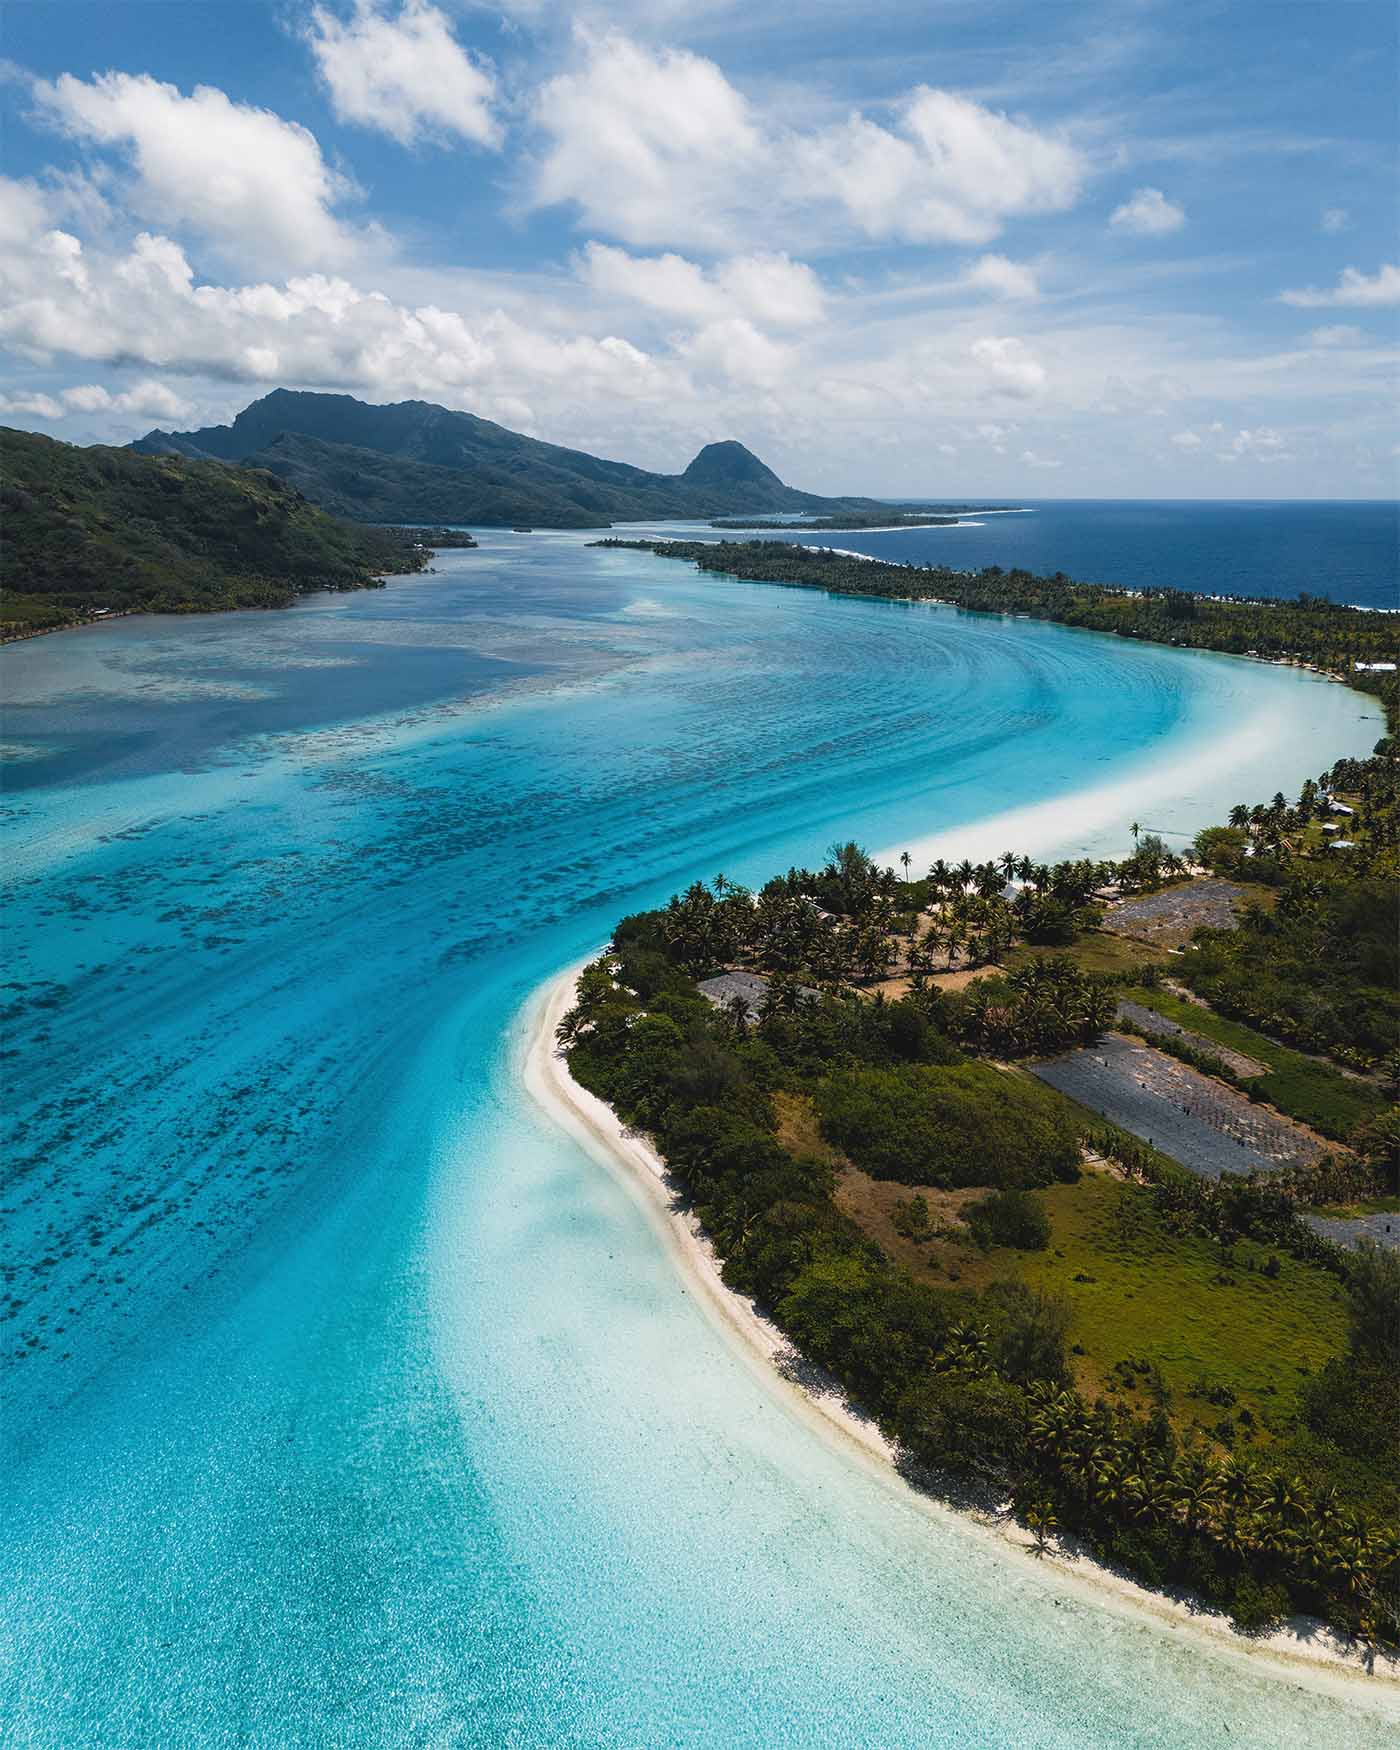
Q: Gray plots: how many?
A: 5